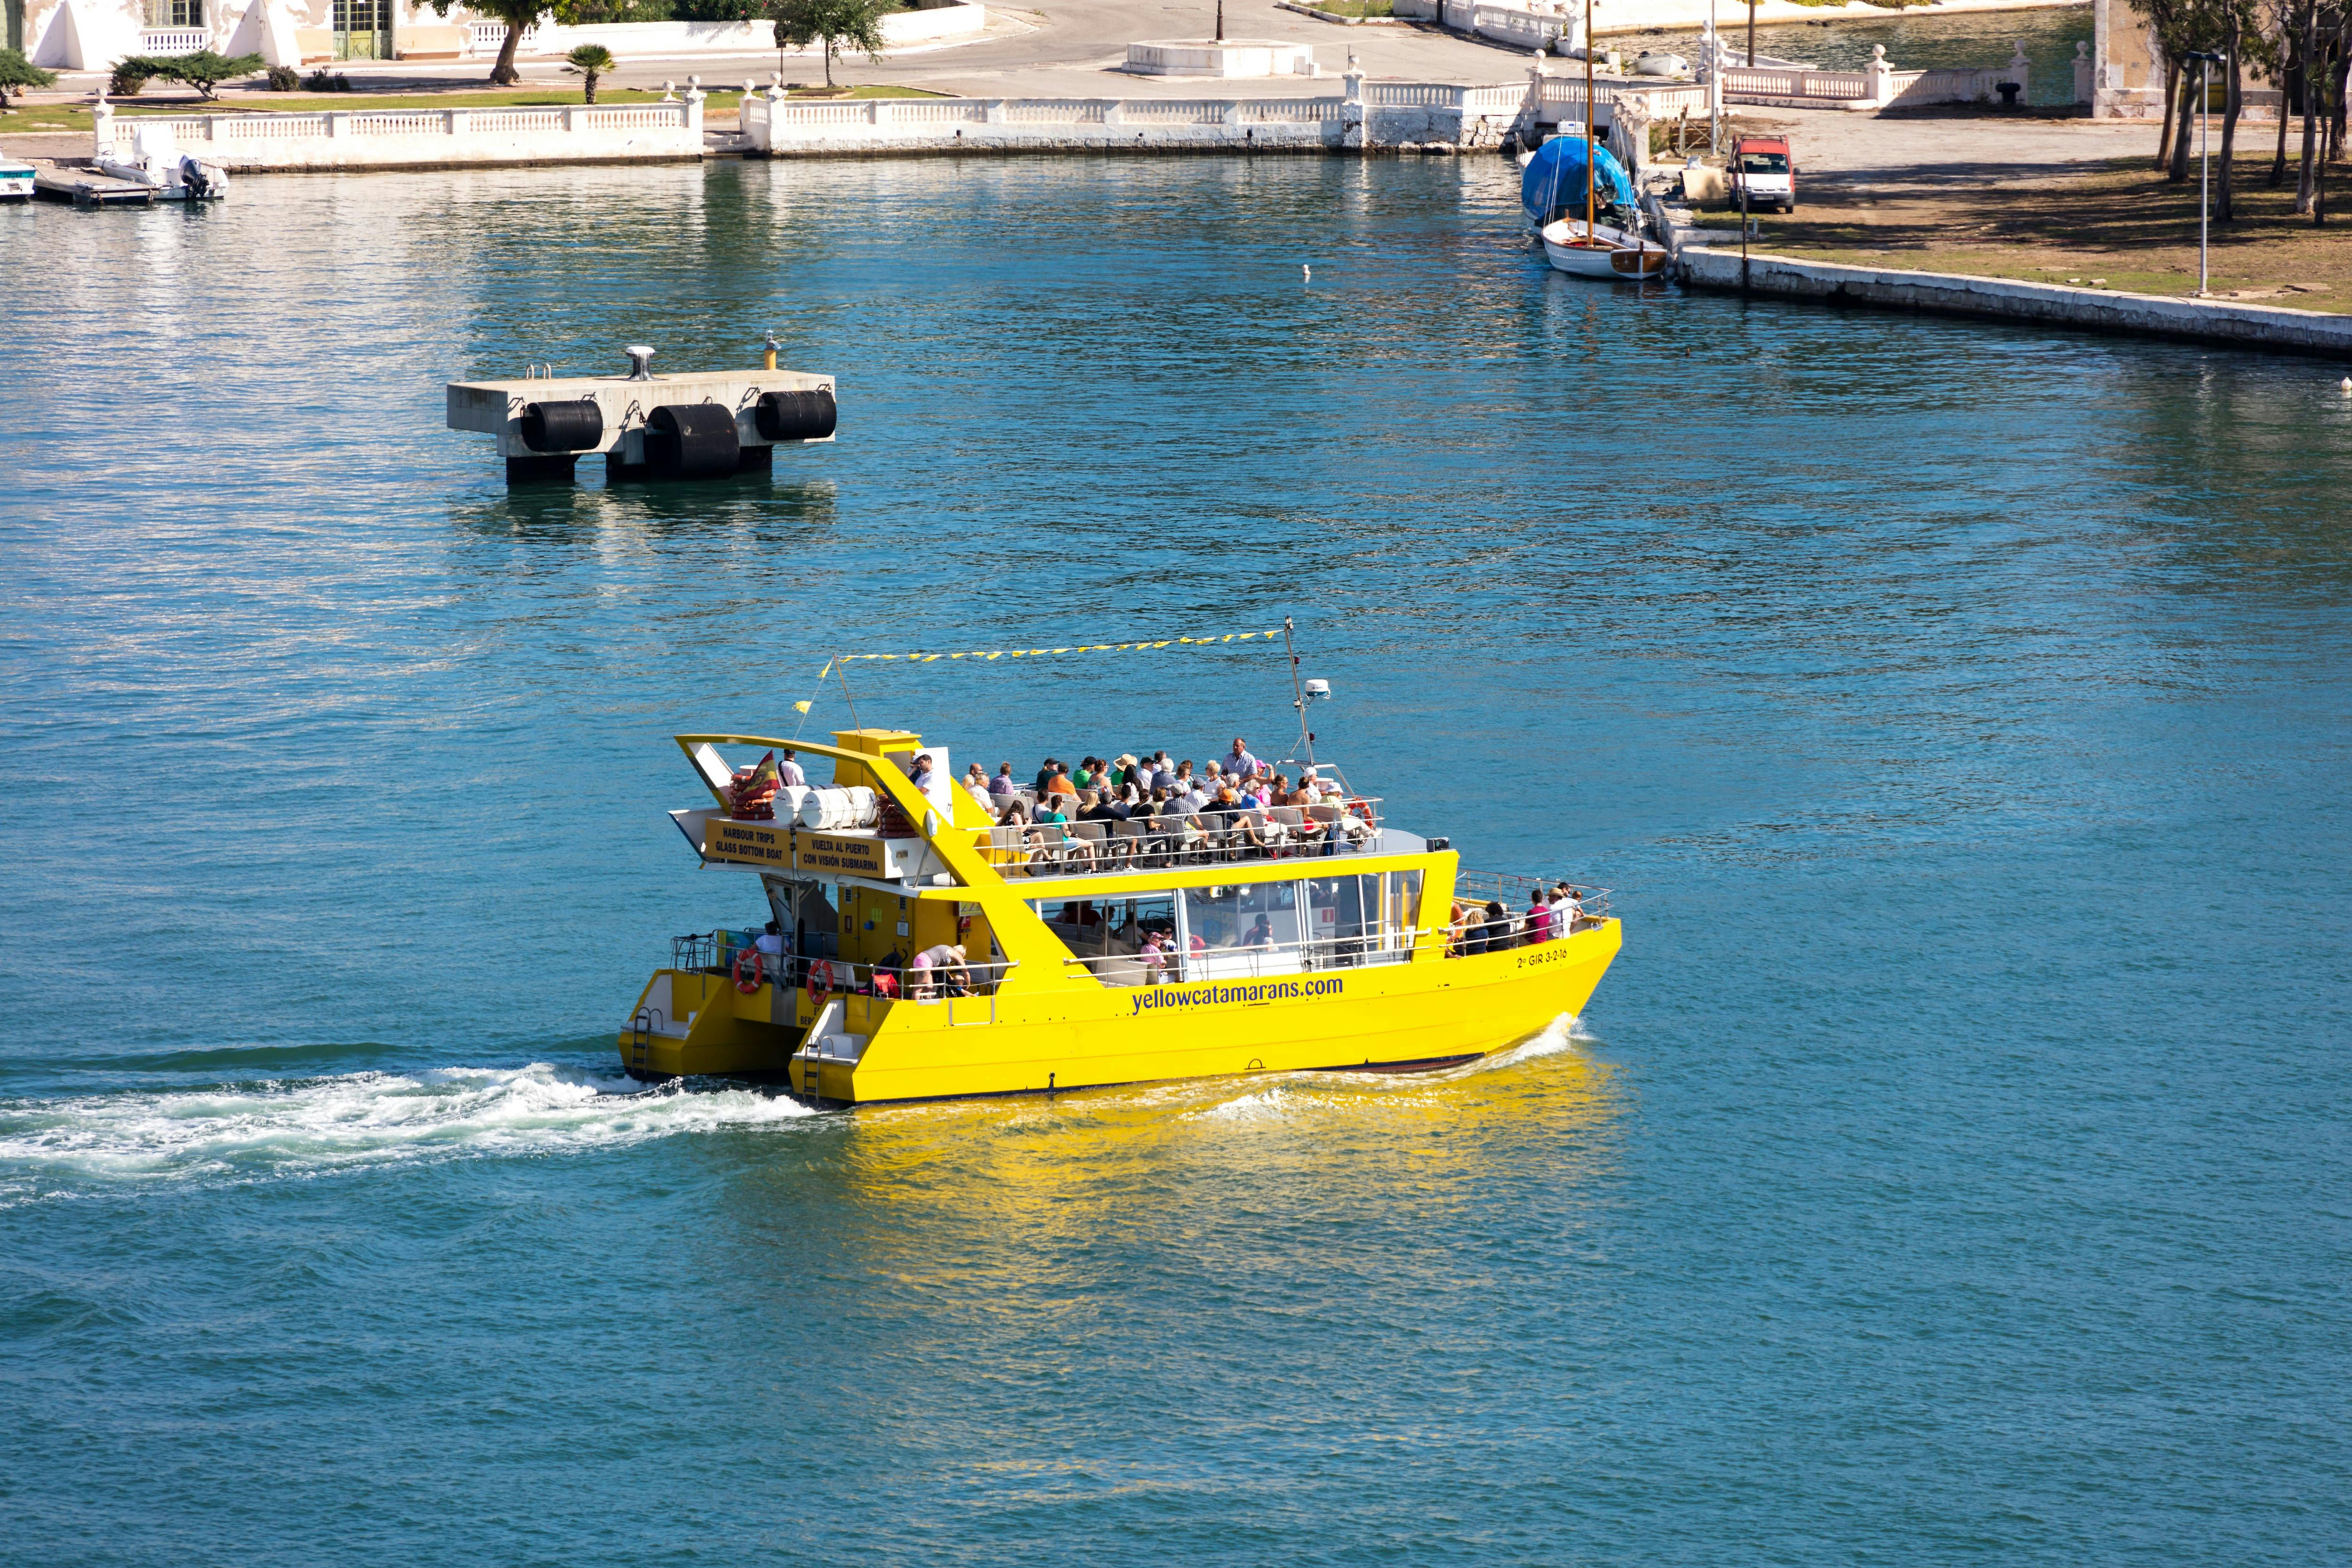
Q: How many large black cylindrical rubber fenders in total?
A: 3